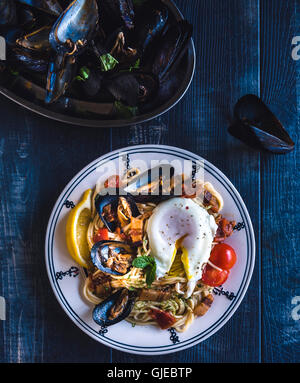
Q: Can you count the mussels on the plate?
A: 4